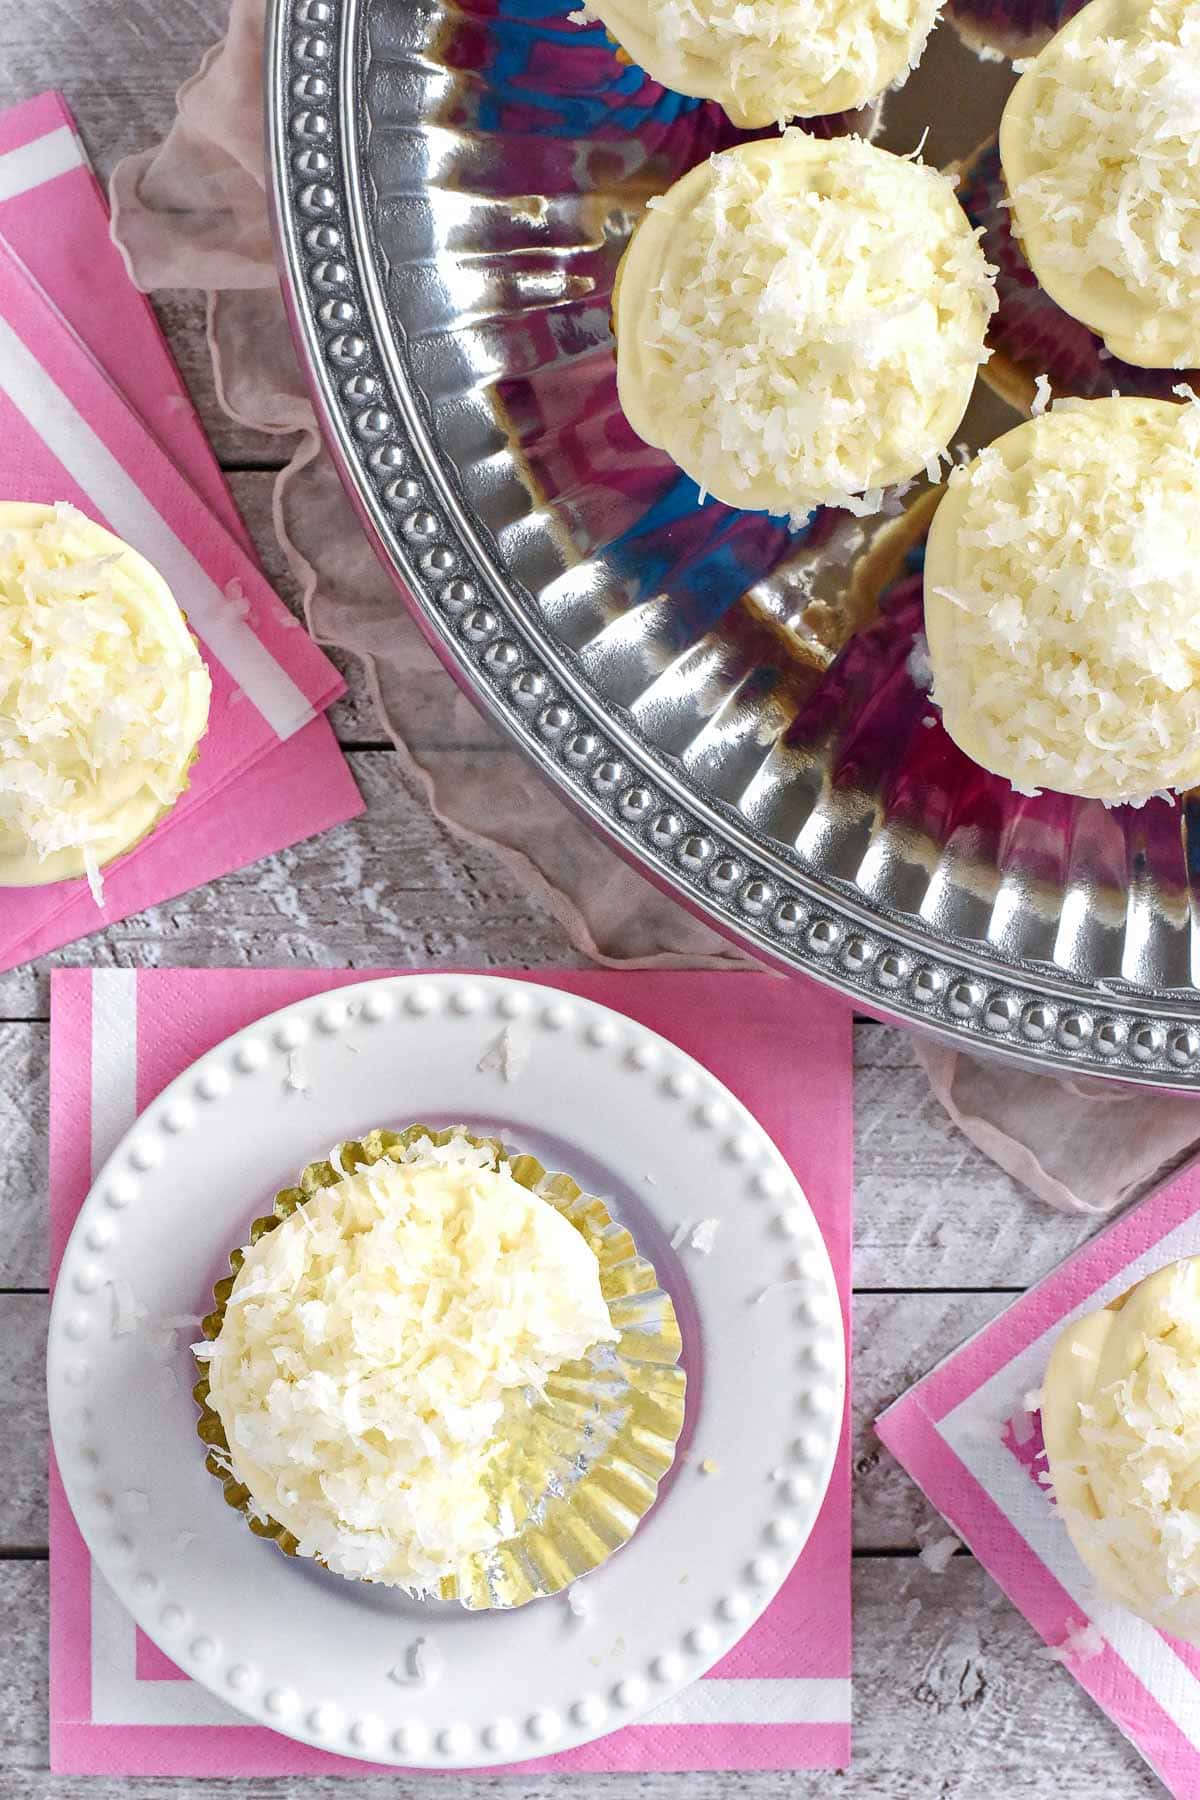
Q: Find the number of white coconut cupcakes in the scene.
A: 7